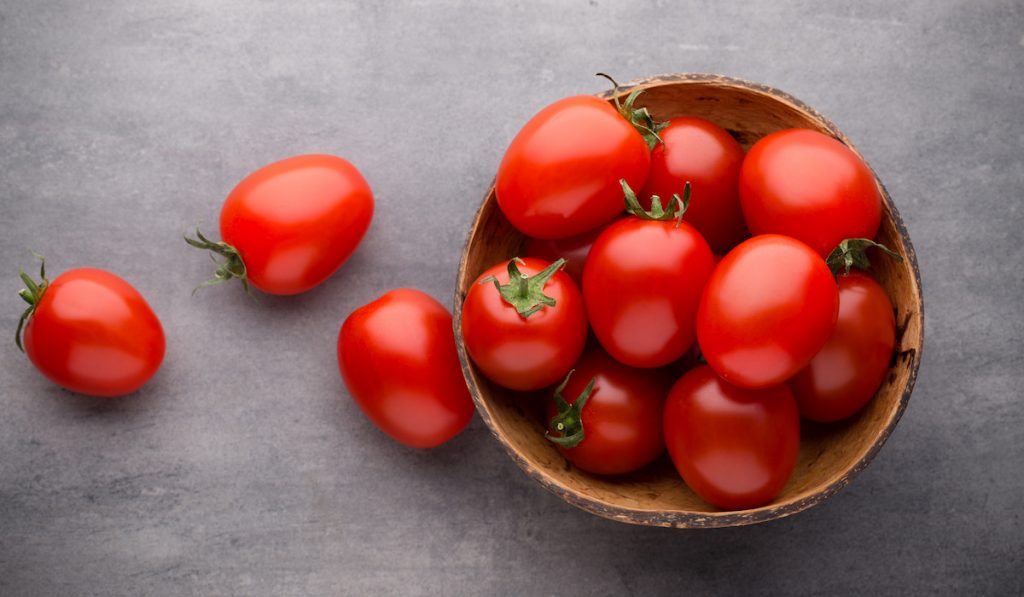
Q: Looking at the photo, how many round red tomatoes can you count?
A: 13